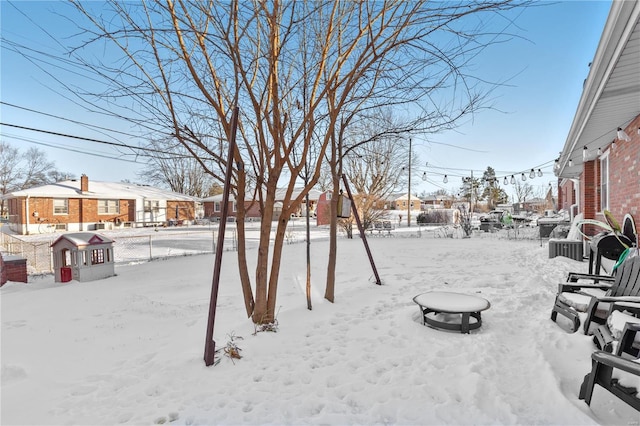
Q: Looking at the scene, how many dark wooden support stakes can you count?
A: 2